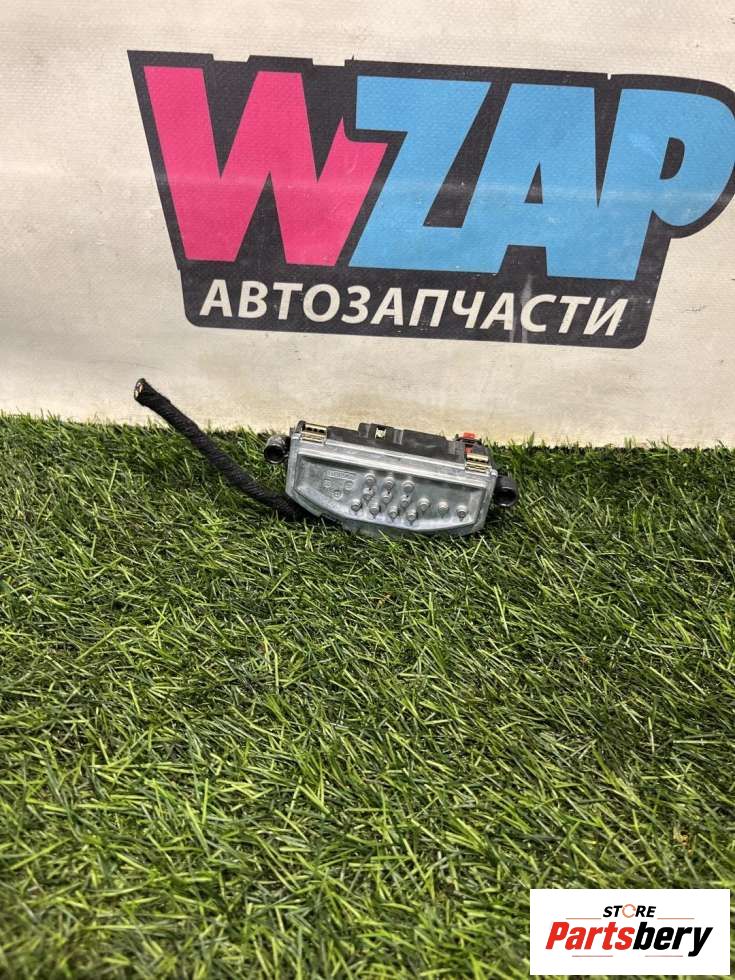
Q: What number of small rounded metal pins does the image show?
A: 13